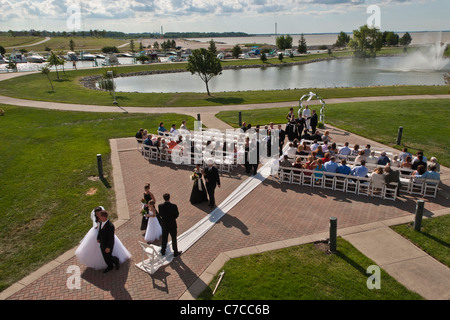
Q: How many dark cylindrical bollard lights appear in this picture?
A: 6